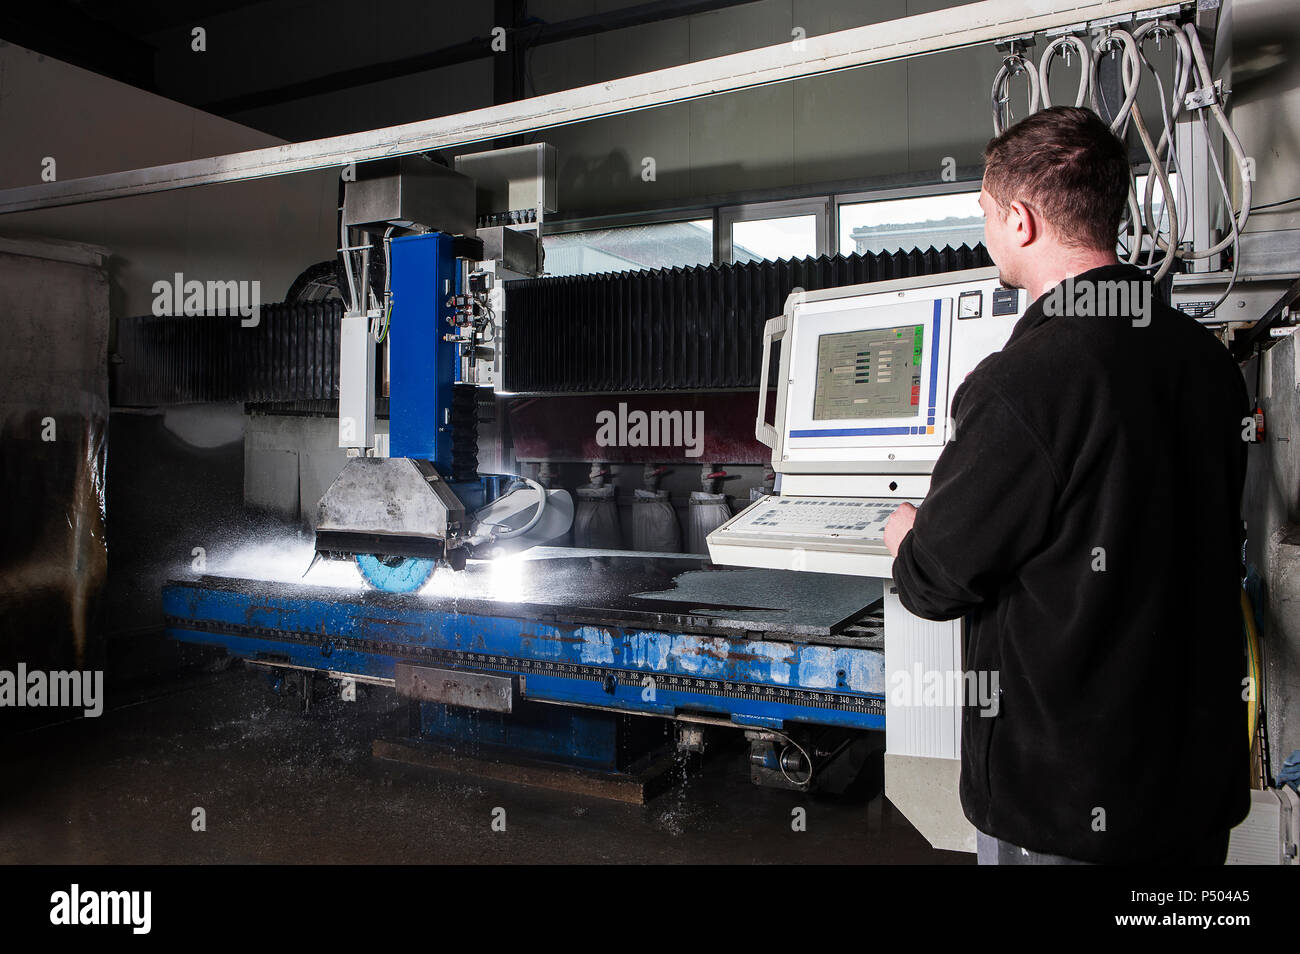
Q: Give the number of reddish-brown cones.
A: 0